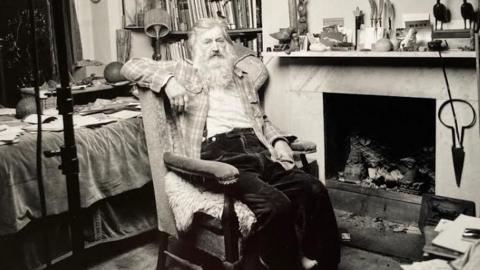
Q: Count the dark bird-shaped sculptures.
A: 2